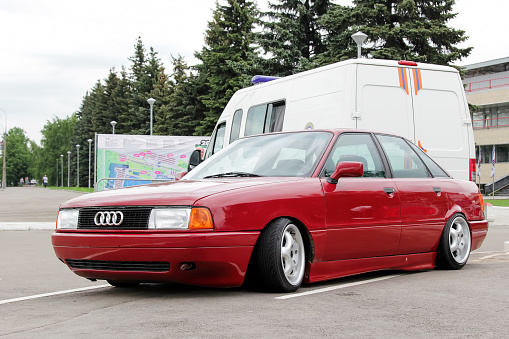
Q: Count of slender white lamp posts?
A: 8